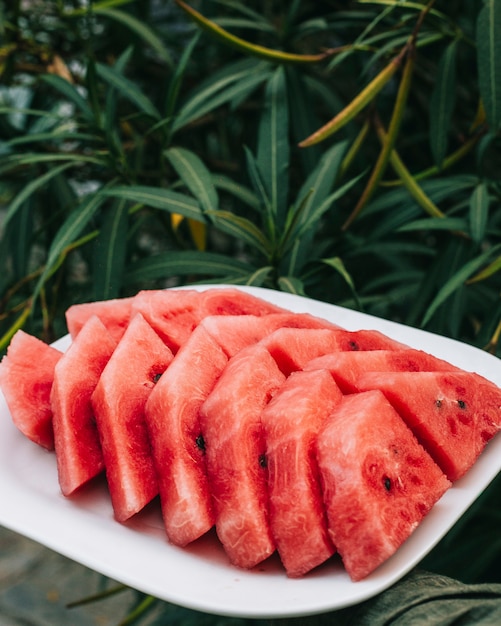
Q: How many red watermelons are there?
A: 13